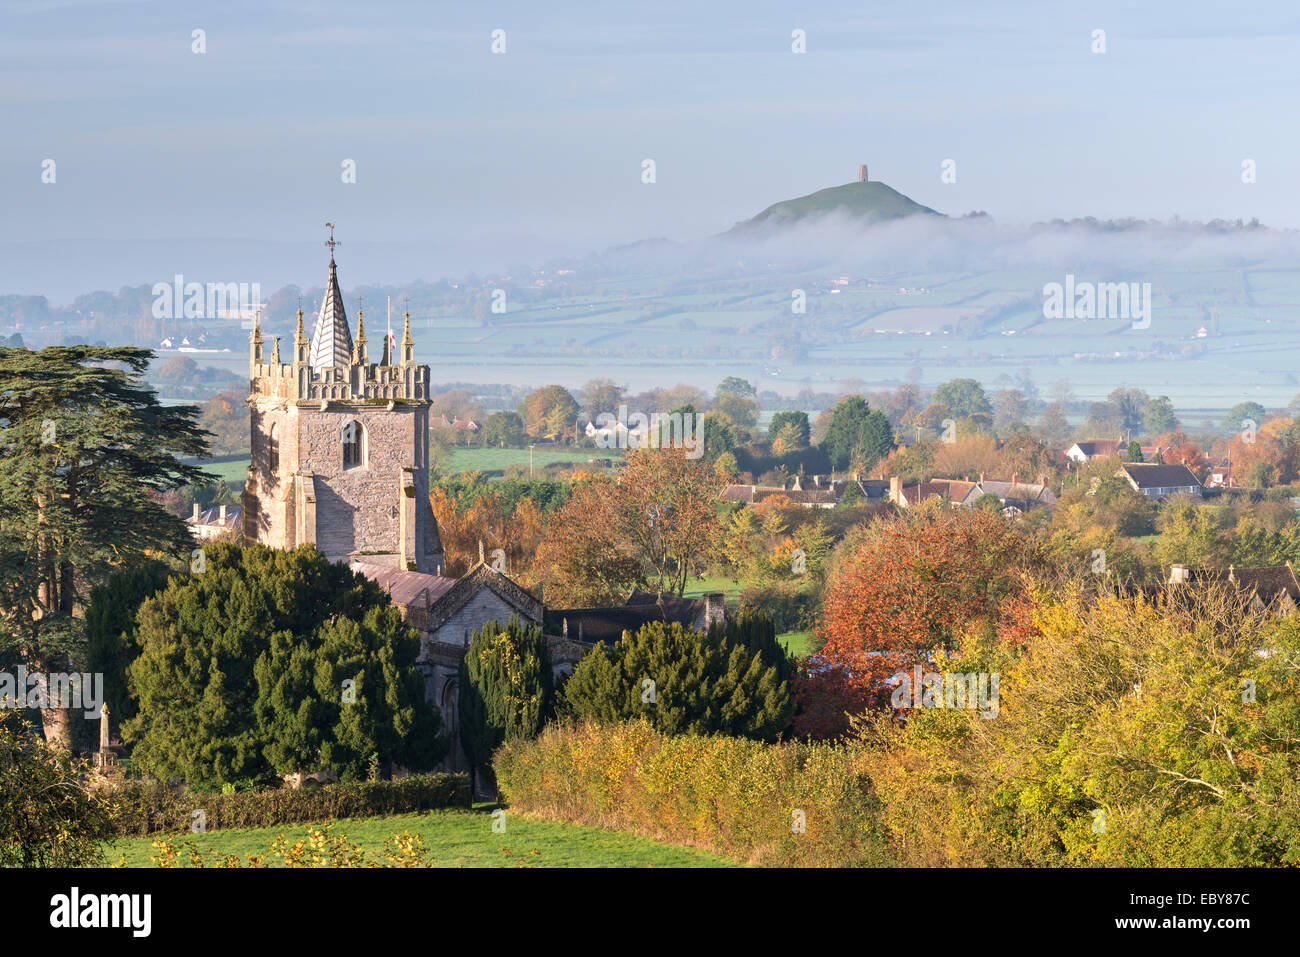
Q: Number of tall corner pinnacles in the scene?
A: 4